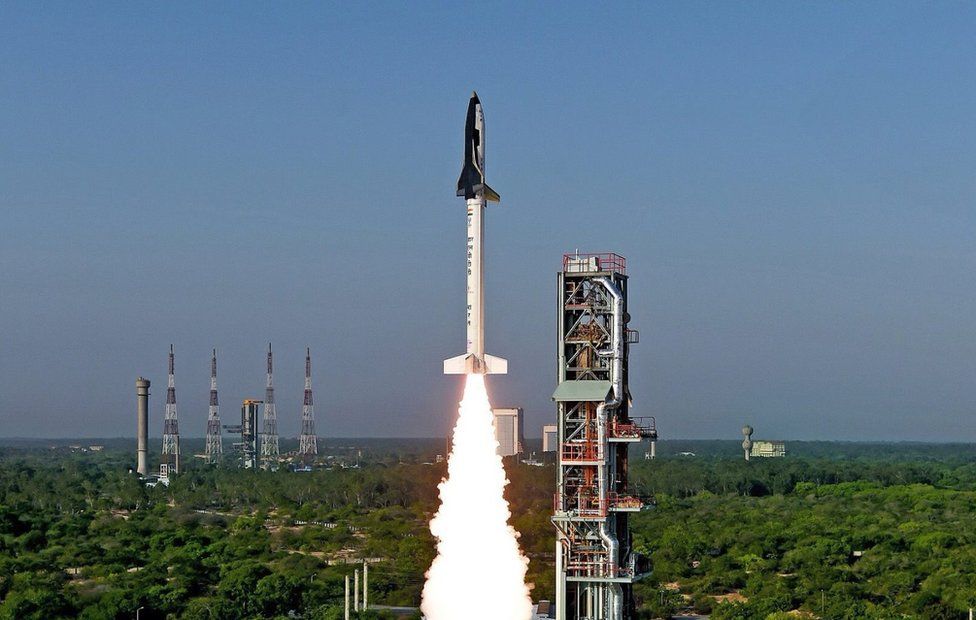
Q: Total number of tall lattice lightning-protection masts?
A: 4